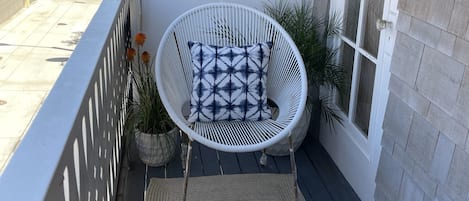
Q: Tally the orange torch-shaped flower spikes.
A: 3